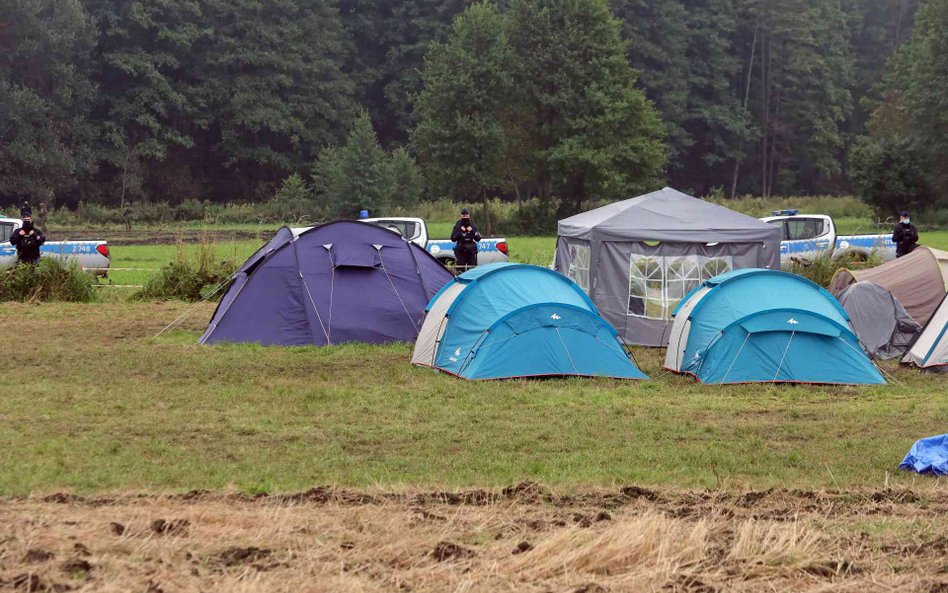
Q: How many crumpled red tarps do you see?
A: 0